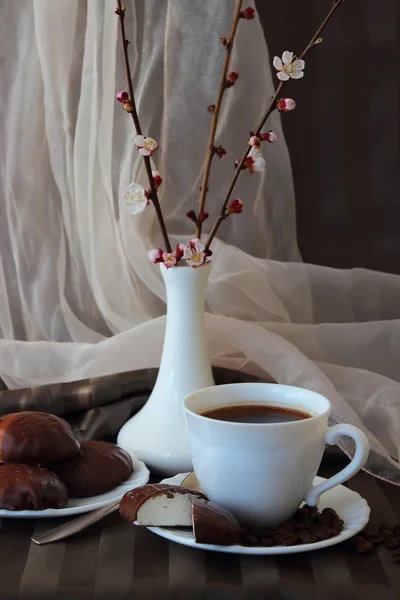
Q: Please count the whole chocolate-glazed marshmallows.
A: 3